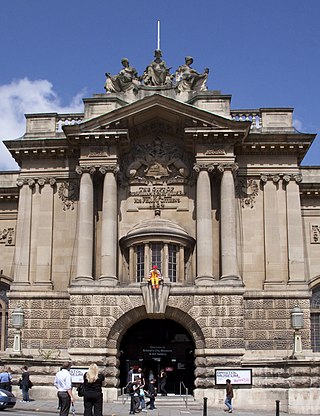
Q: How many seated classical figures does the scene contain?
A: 3